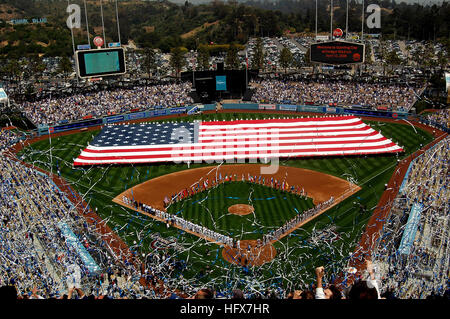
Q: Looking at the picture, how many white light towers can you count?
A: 8